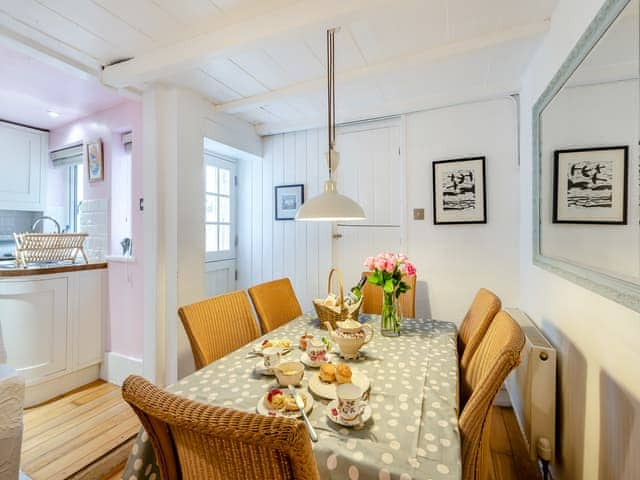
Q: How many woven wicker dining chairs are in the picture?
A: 6